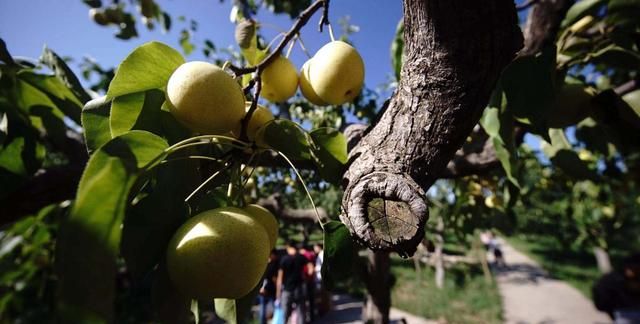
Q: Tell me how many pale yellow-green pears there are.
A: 7